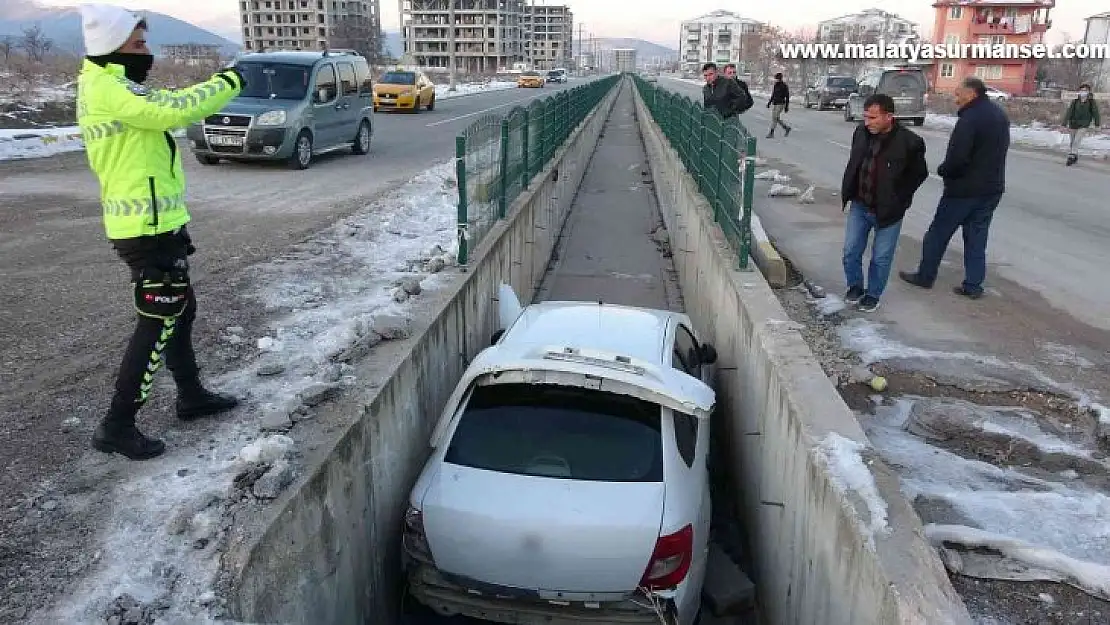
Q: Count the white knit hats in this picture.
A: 1